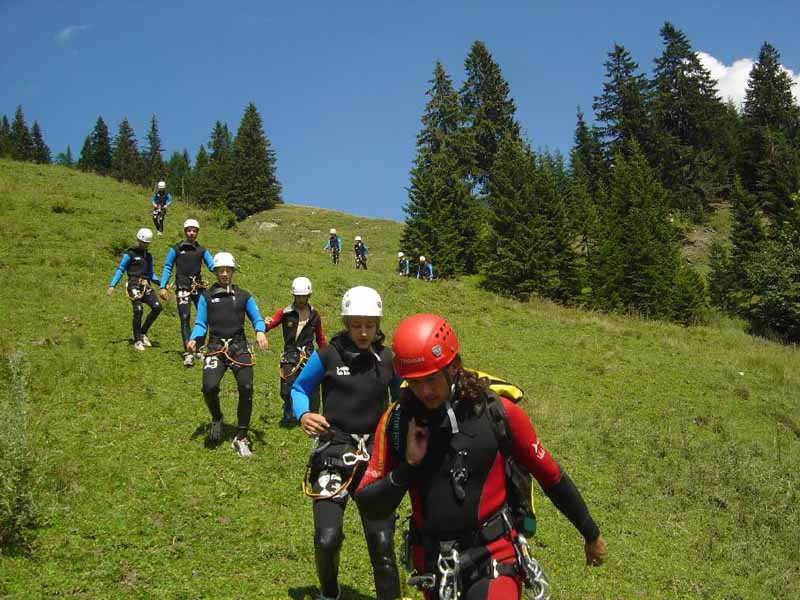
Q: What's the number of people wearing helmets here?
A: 11